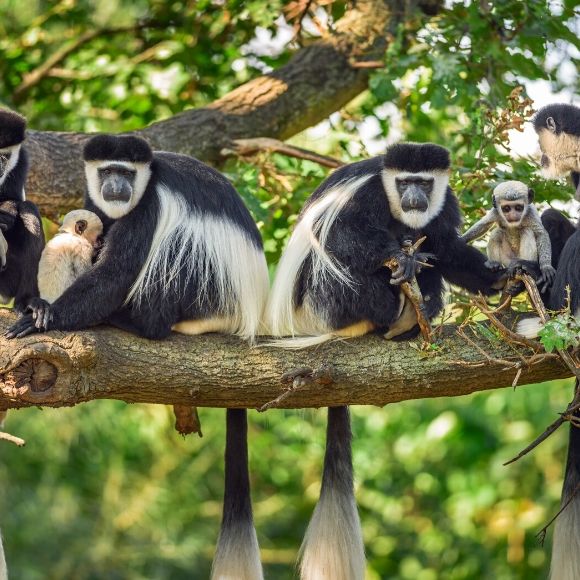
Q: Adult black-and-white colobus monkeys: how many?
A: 4